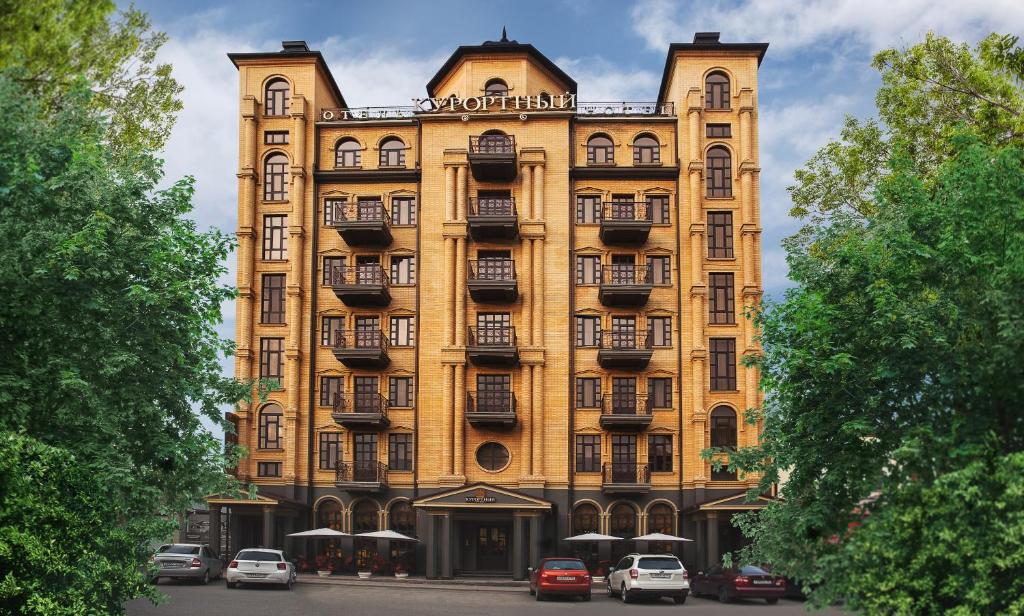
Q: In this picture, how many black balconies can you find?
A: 15